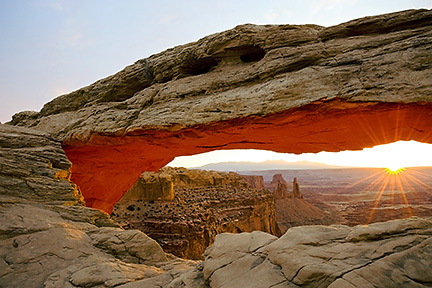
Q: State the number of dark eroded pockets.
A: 2